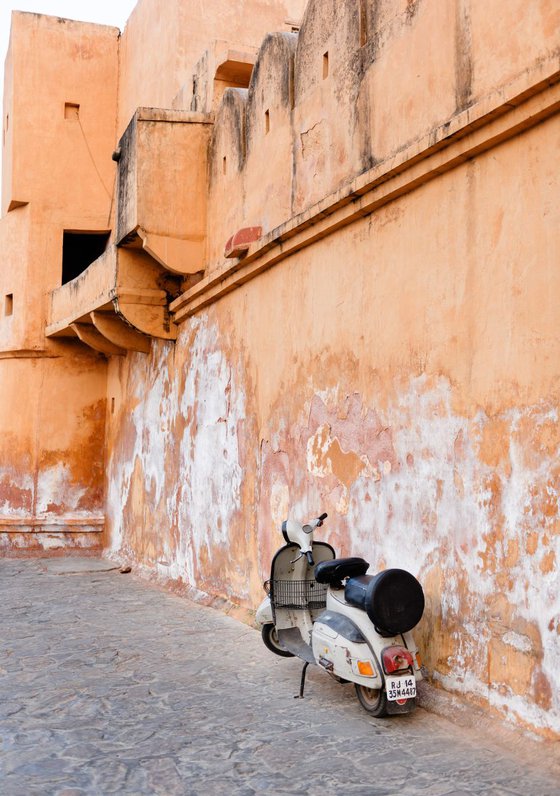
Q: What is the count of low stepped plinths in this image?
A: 1